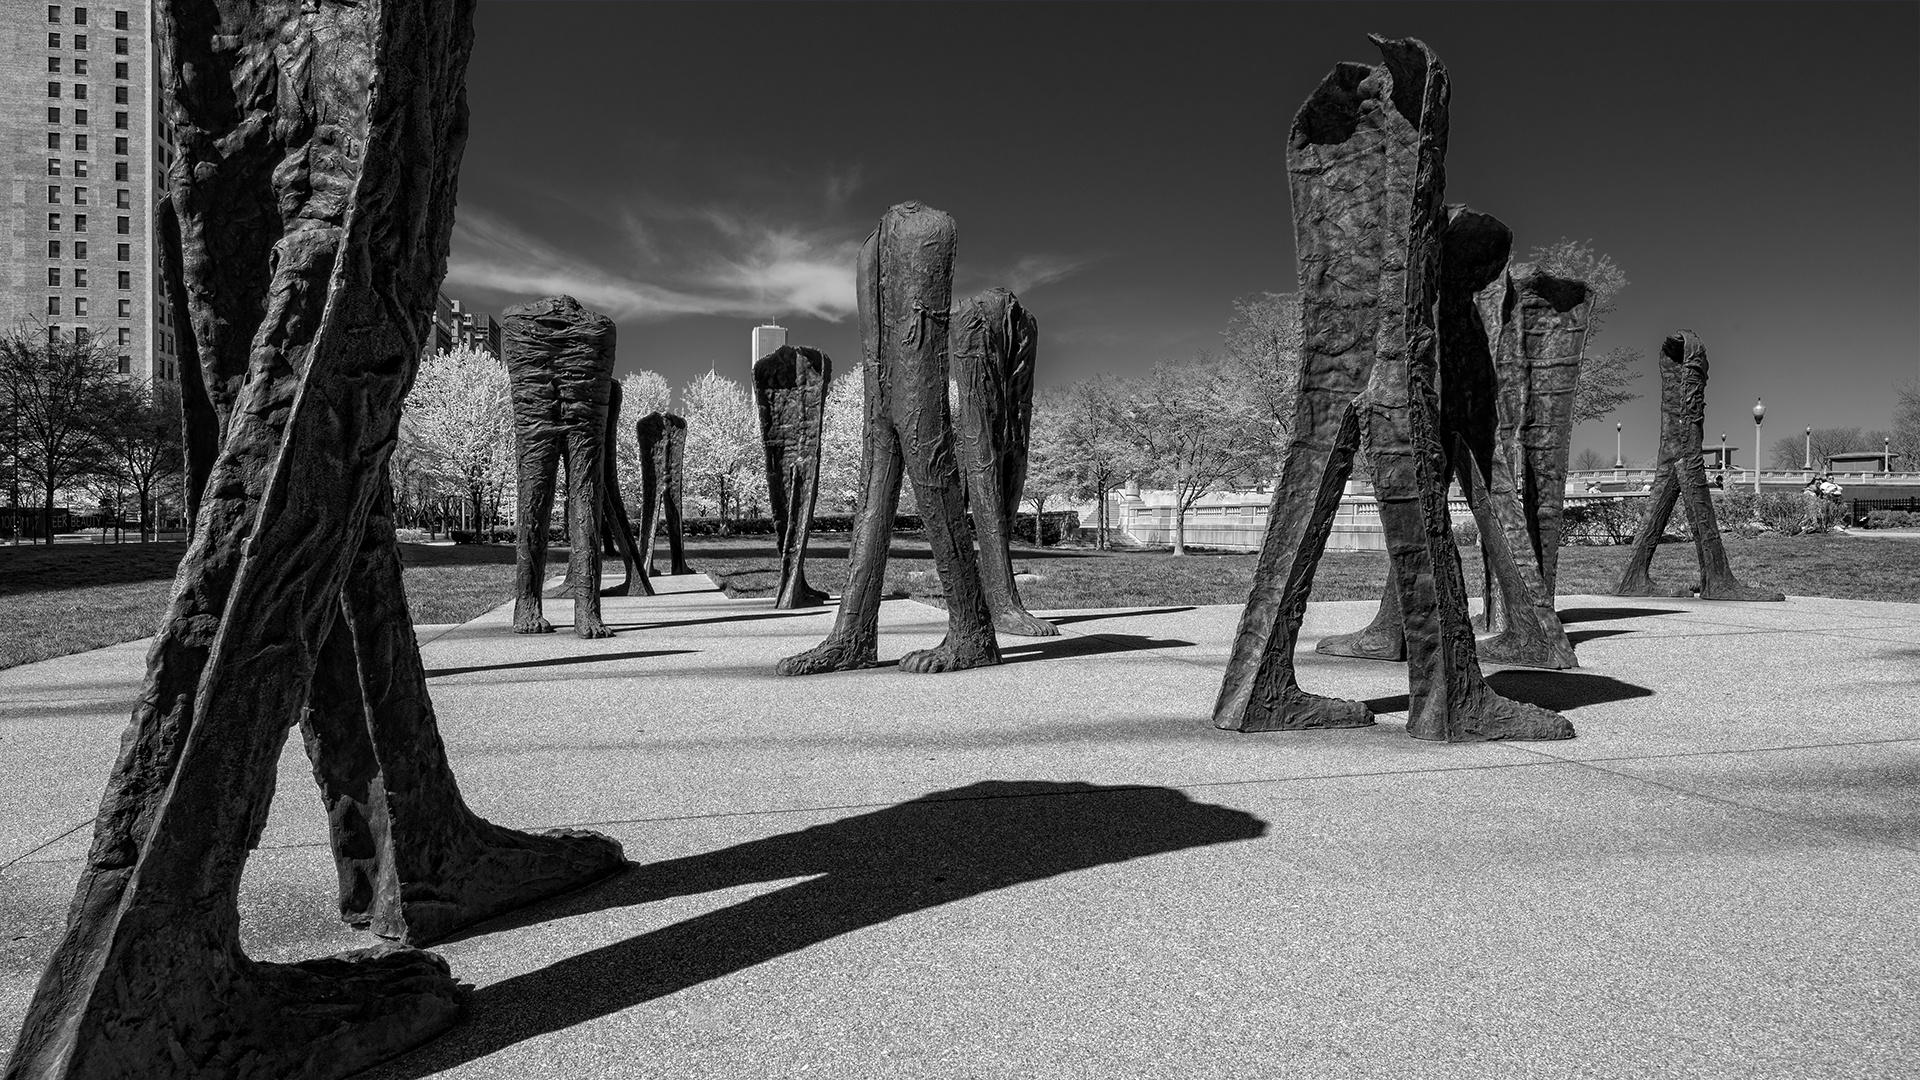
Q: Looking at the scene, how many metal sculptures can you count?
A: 11